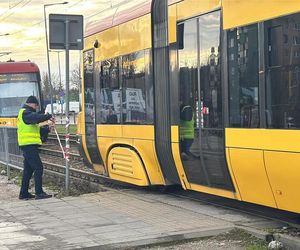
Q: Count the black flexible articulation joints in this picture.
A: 1